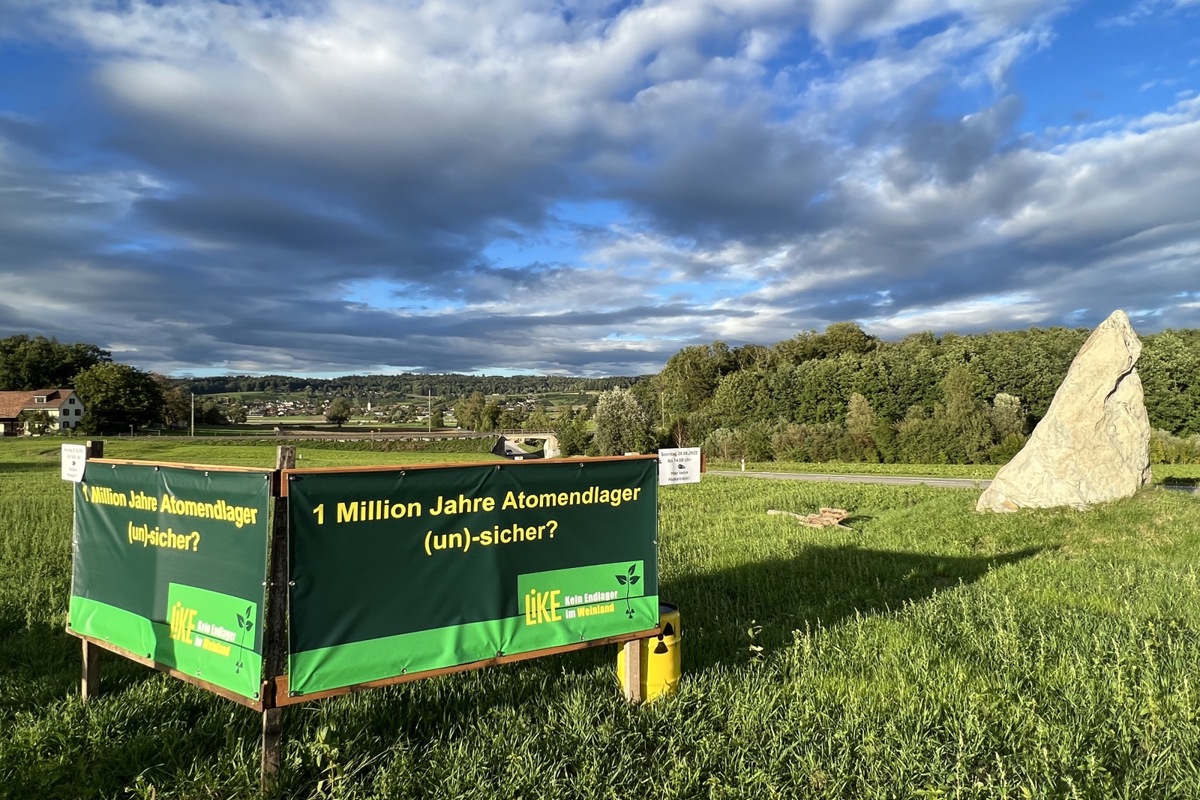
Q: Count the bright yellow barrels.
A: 1